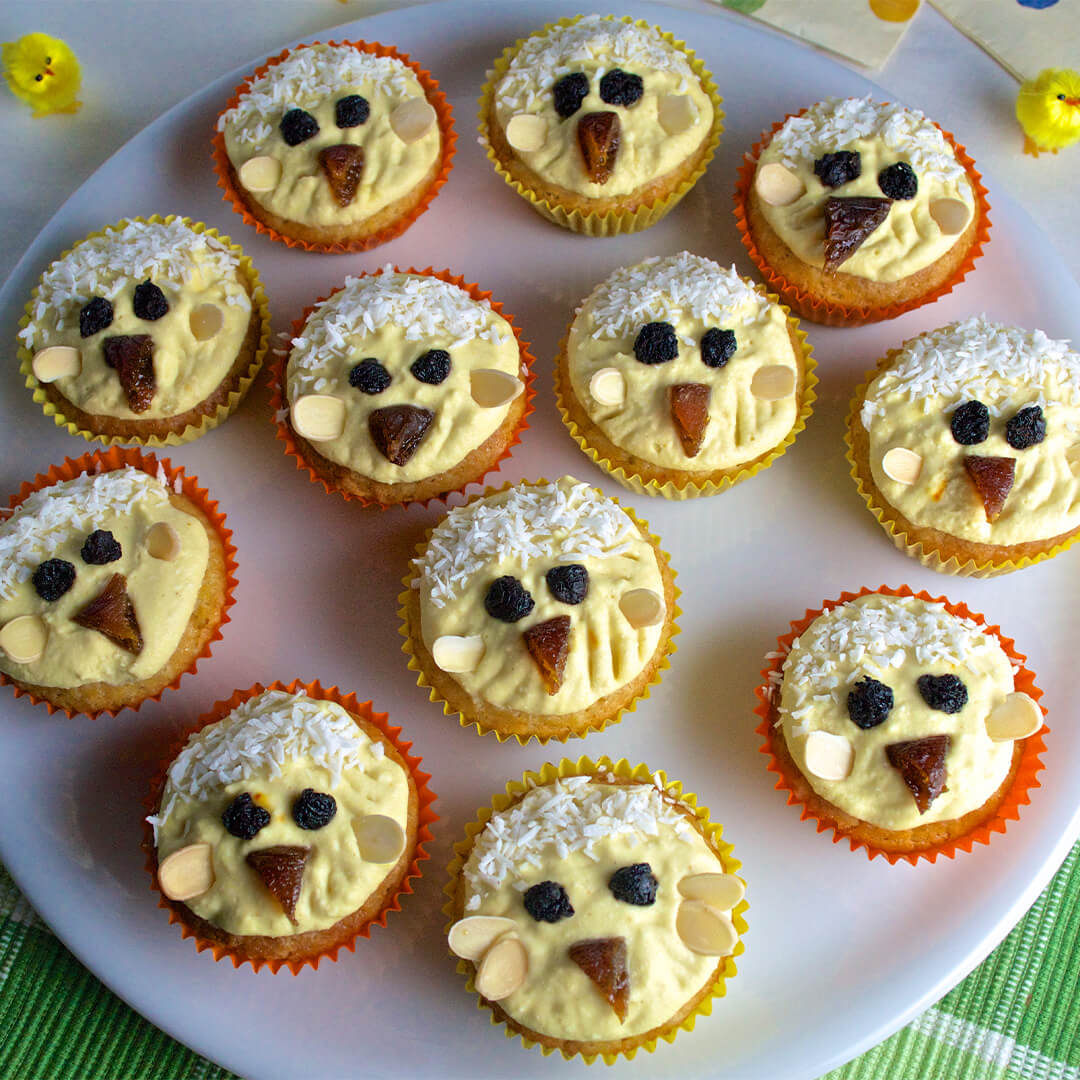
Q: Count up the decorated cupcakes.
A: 12